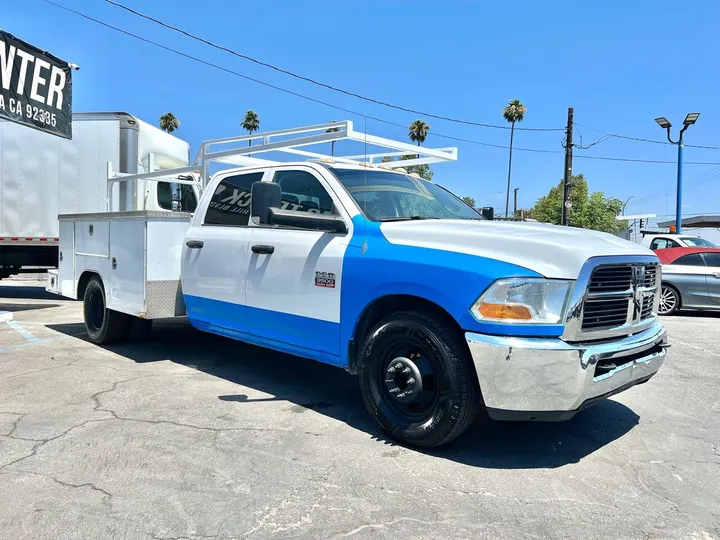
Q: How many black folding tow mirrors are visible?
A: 2